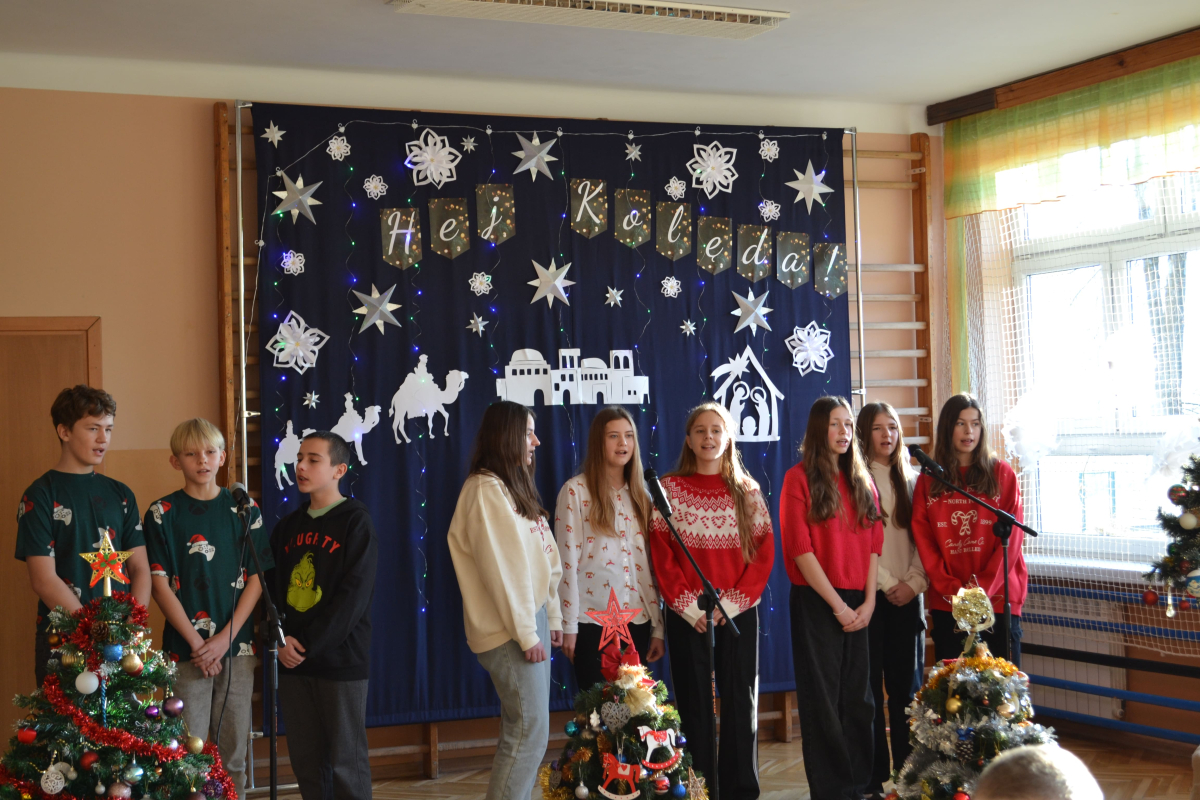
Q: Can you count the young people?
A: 9